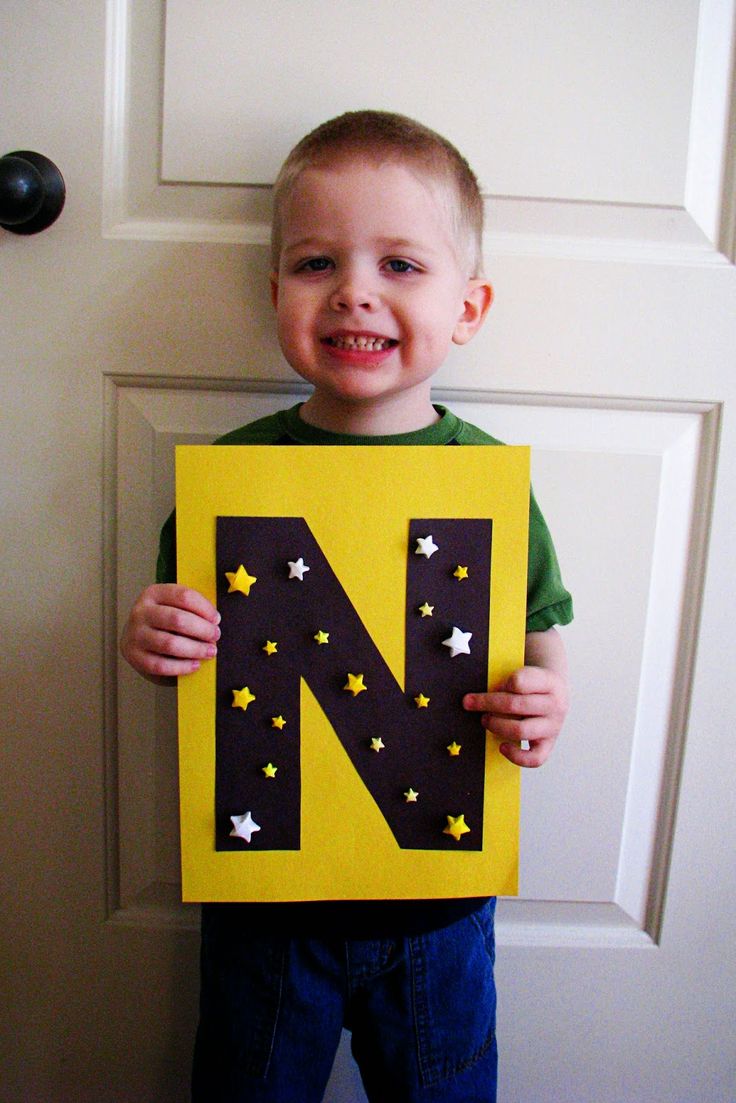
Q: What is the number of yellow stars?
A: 14